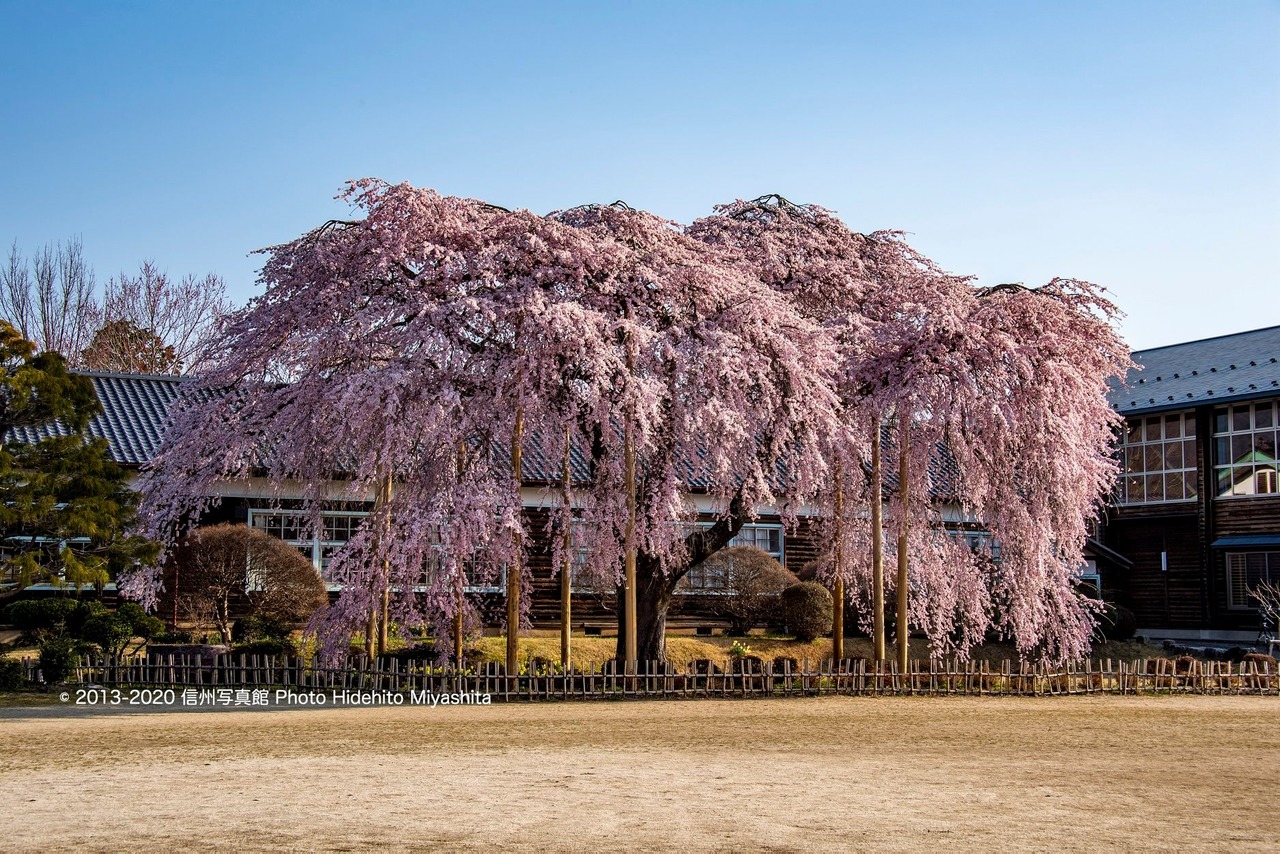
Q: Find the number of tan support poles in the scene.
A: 9